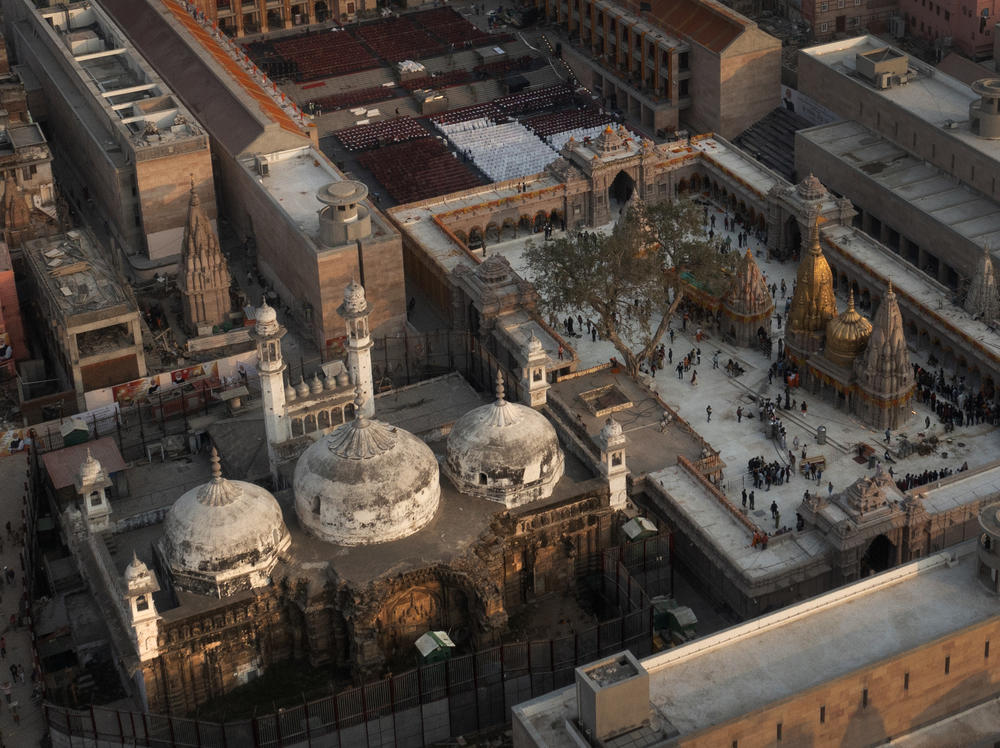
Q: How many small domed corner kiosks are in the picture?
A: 4